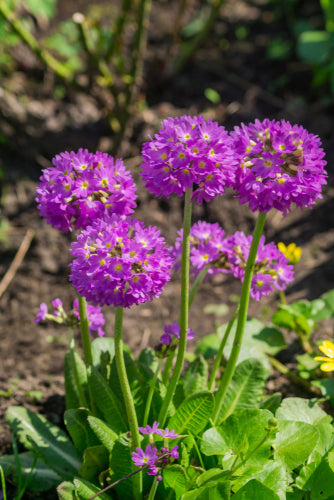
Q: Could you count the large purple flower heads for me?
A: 4